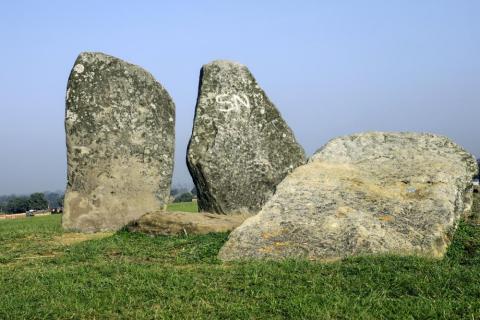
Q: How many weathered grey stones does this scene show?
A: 3